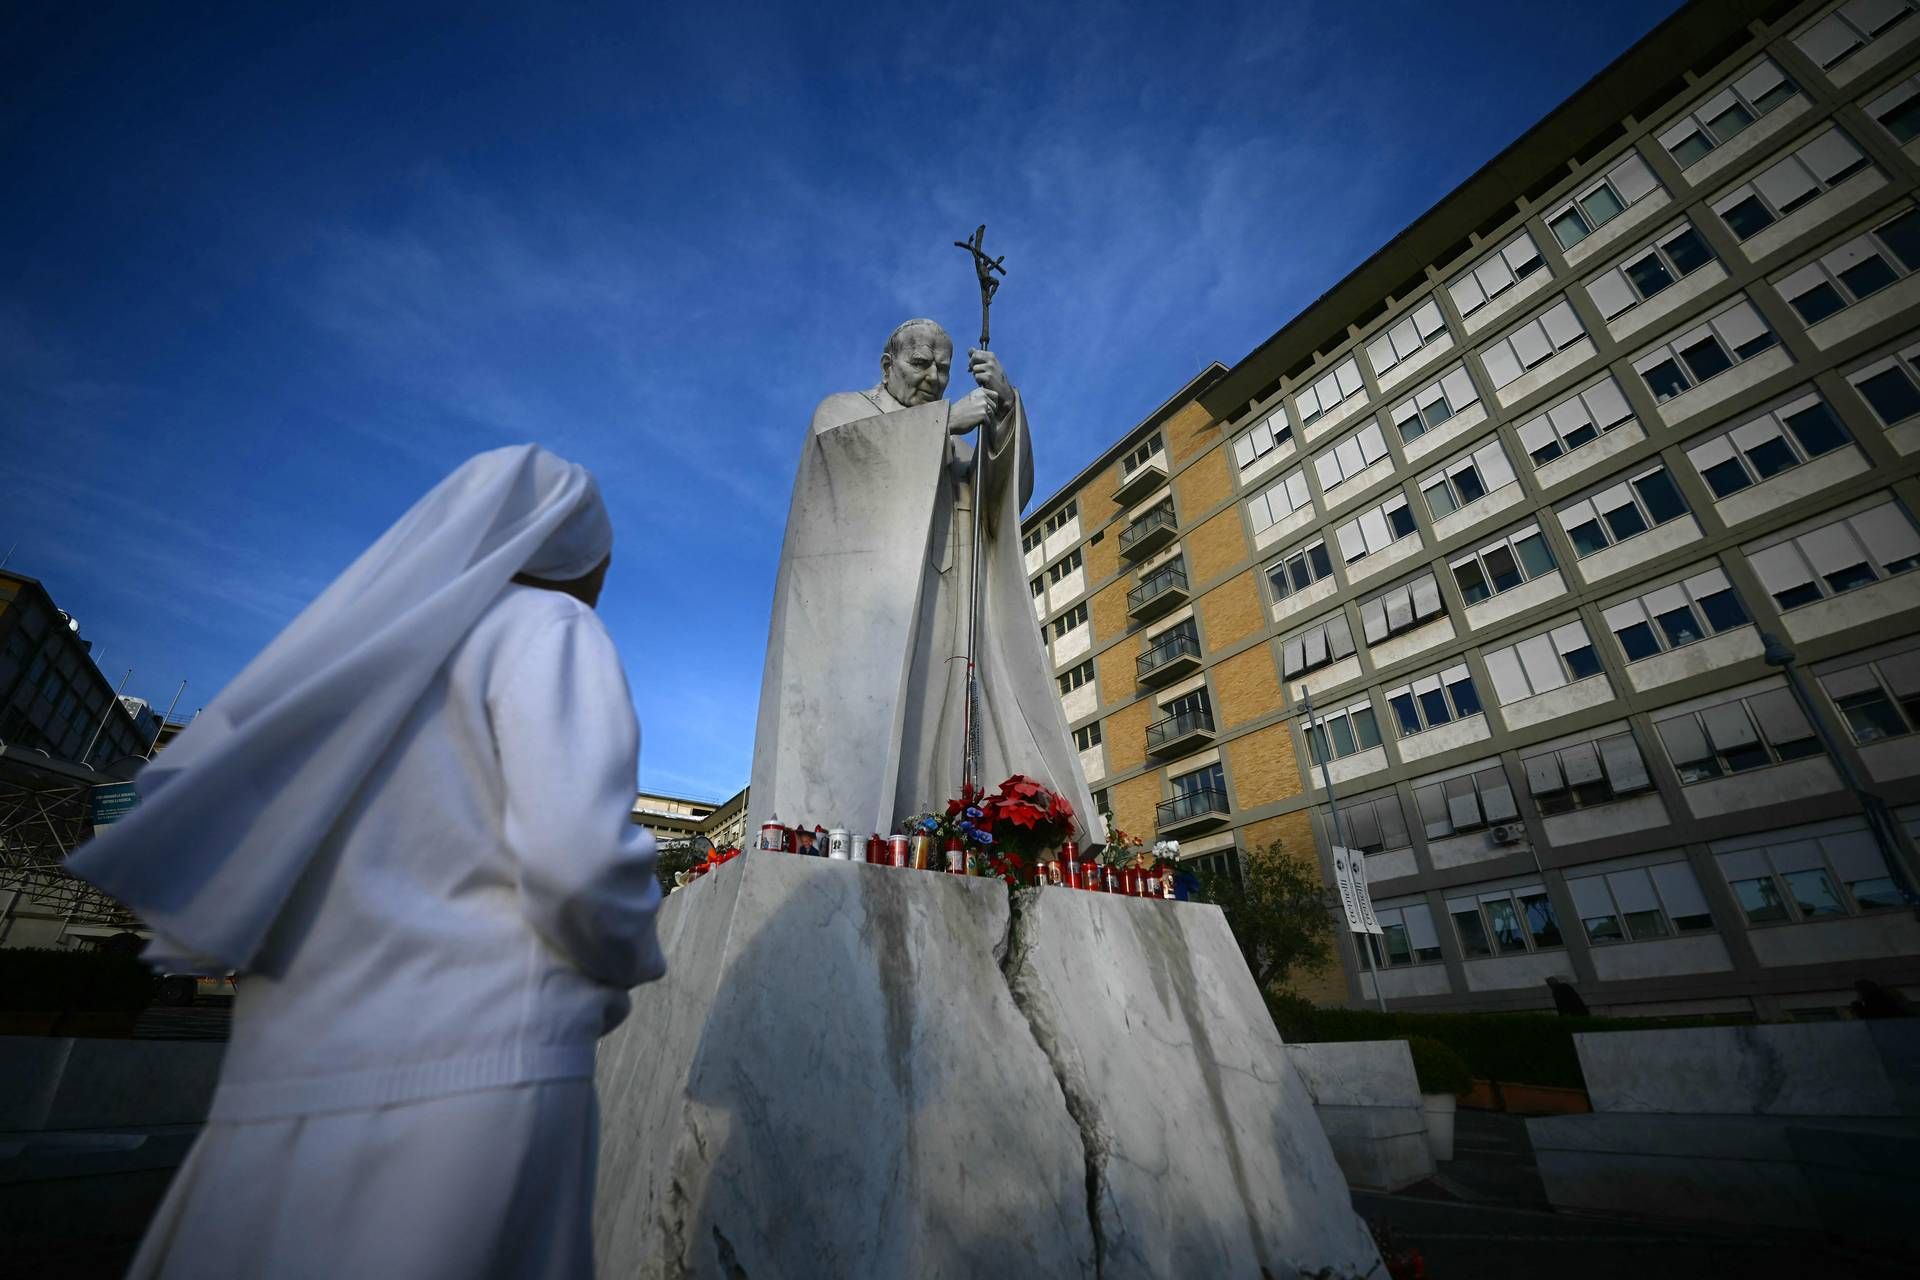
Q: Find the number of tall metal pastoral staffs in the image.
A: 1